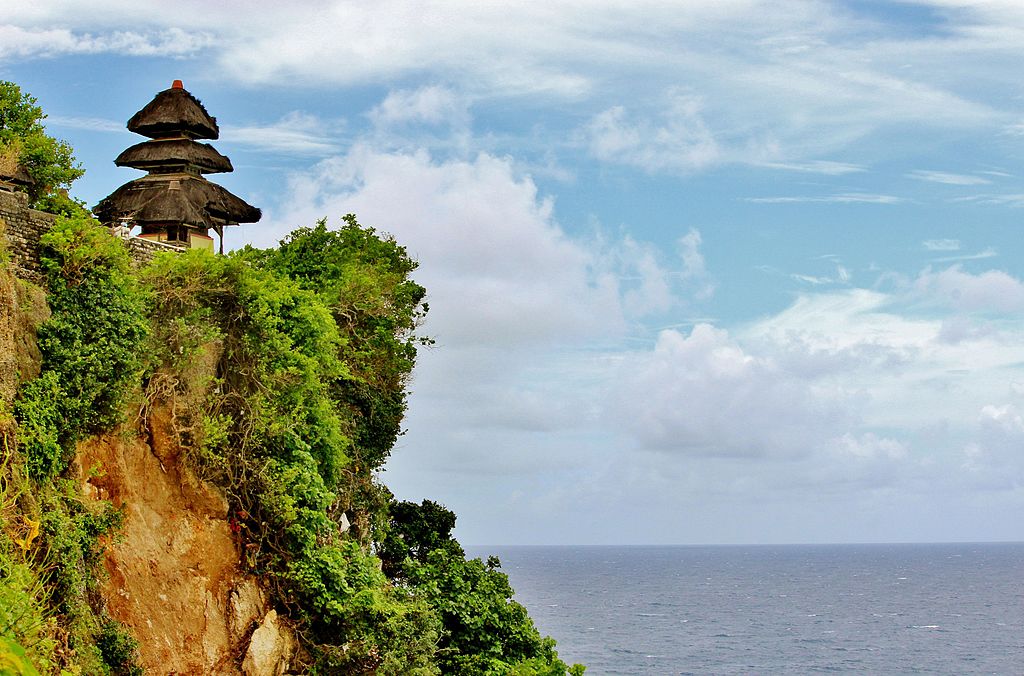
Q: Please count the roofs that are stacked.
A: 3